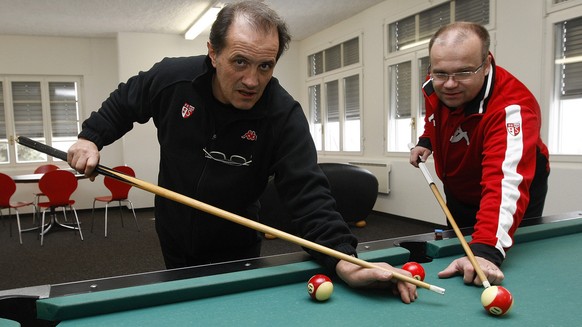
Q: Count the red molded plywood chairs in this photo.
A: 4